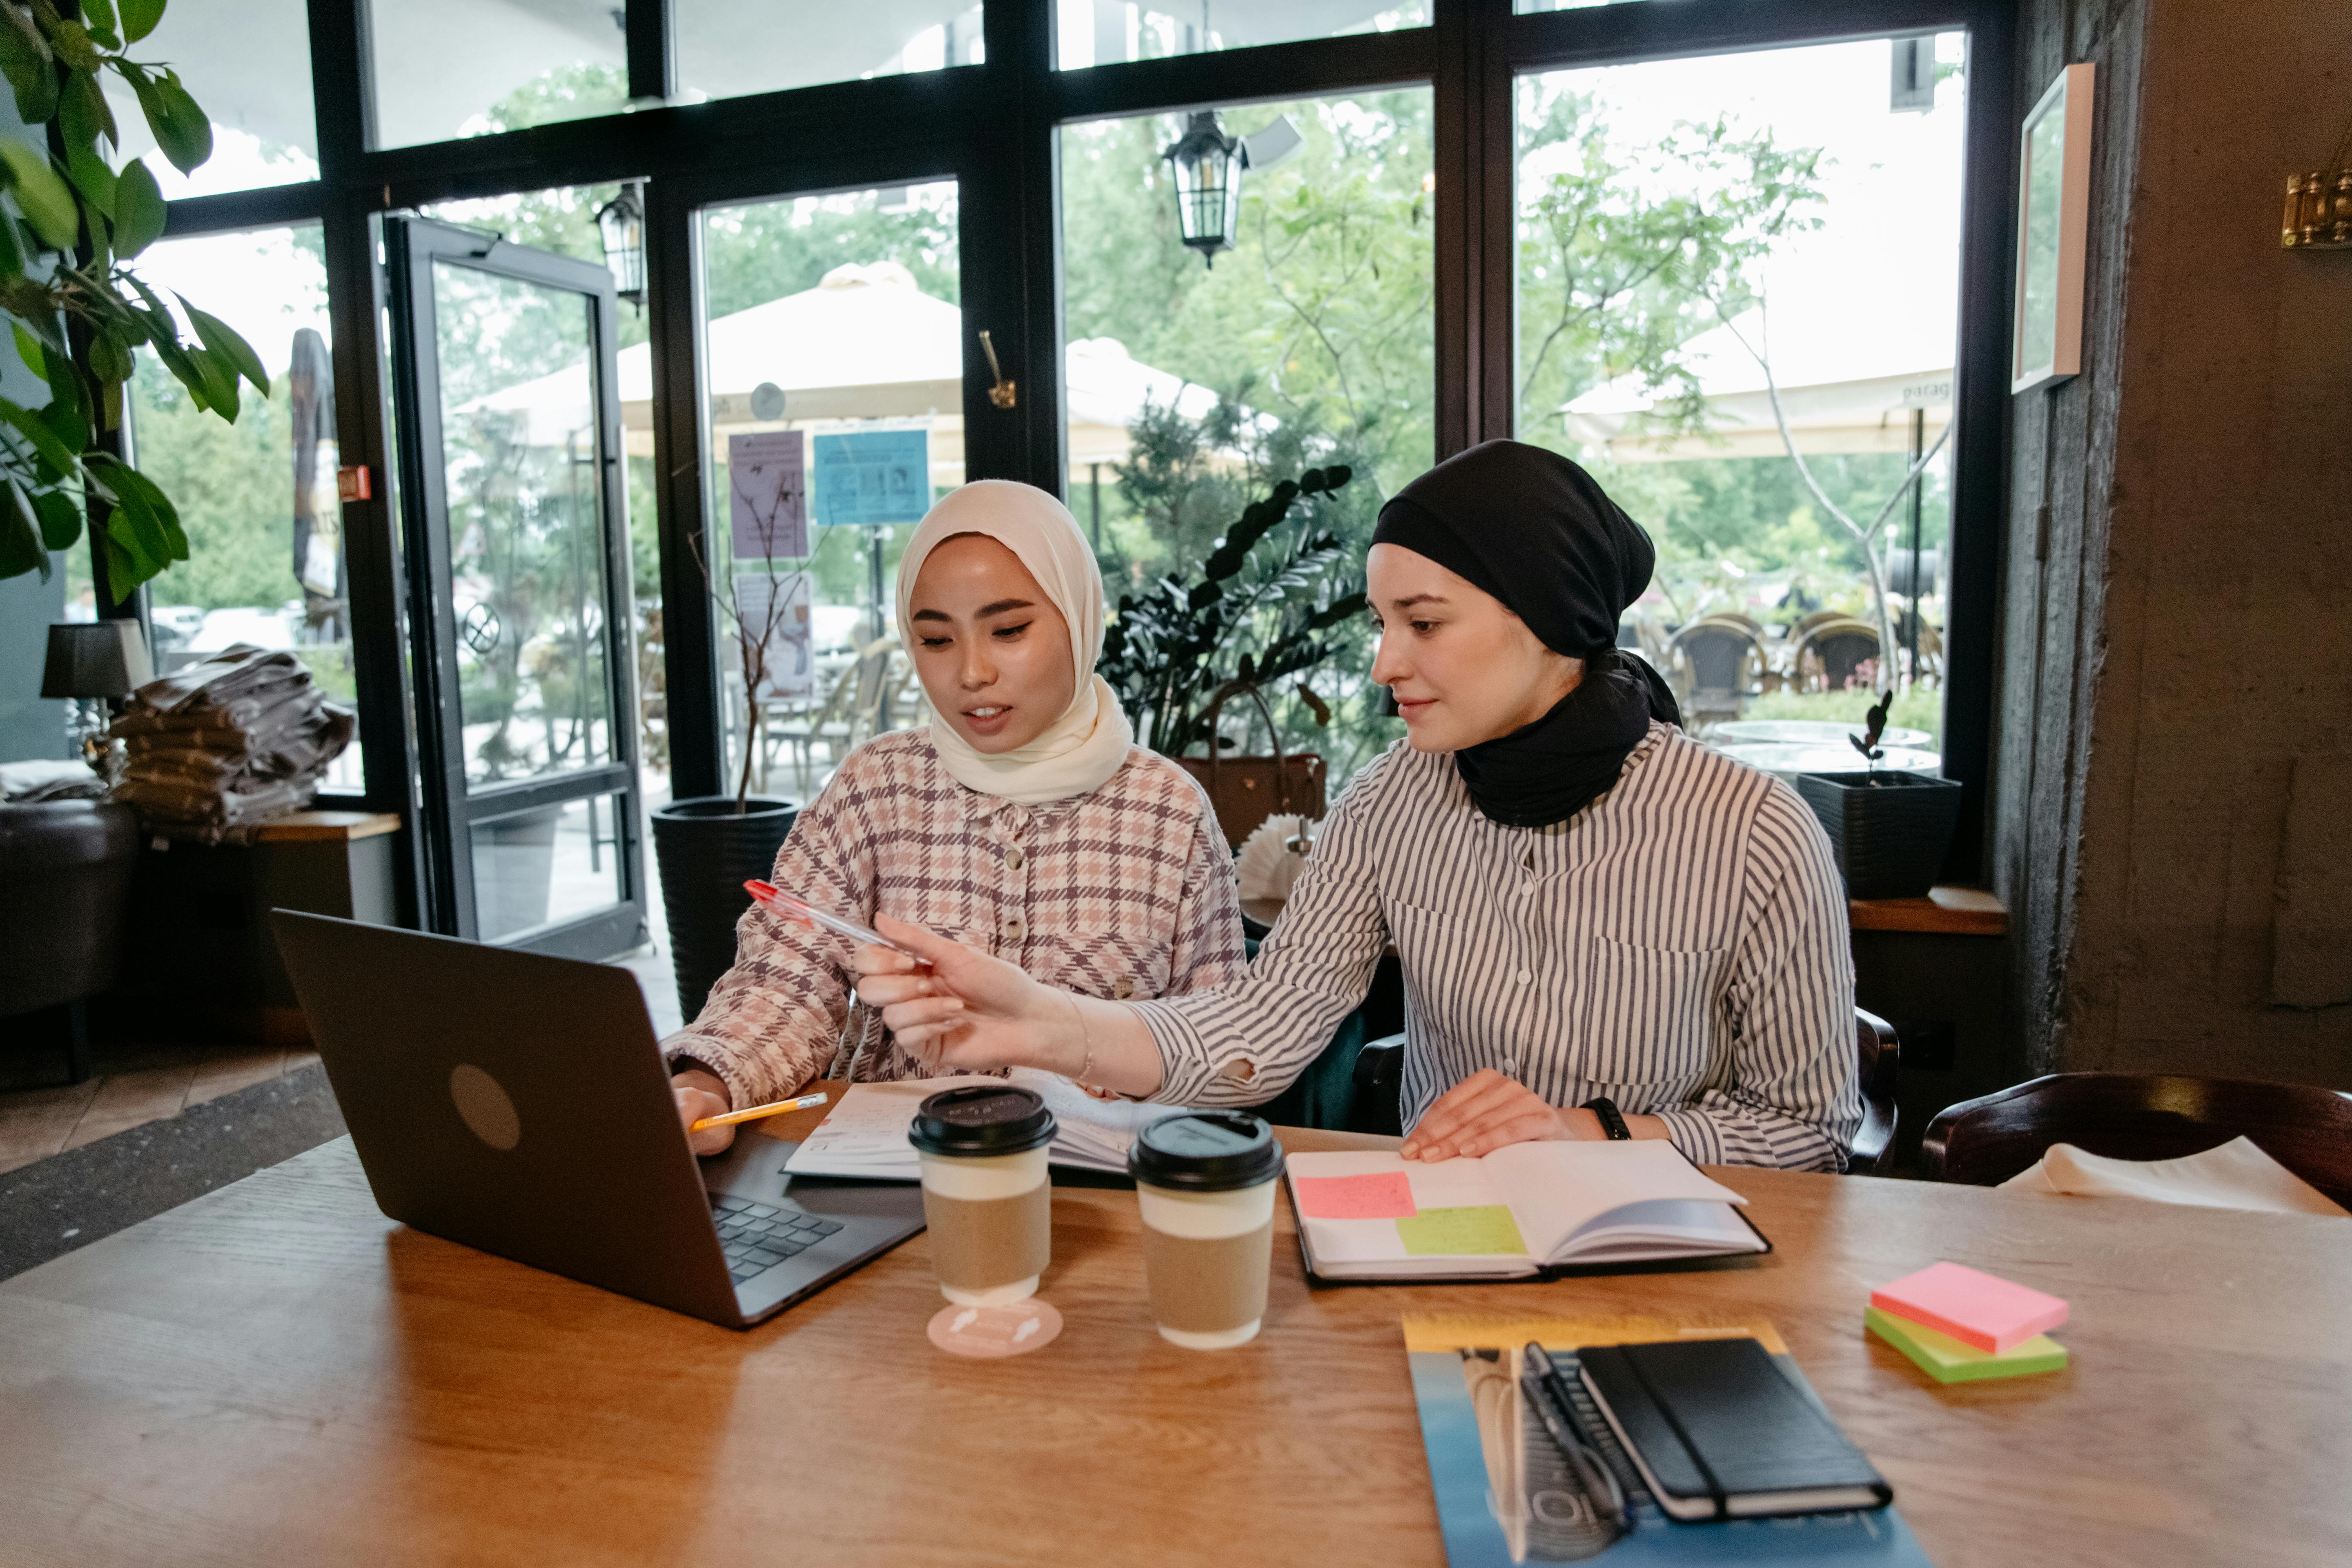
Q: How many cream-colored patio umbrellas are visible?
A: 3